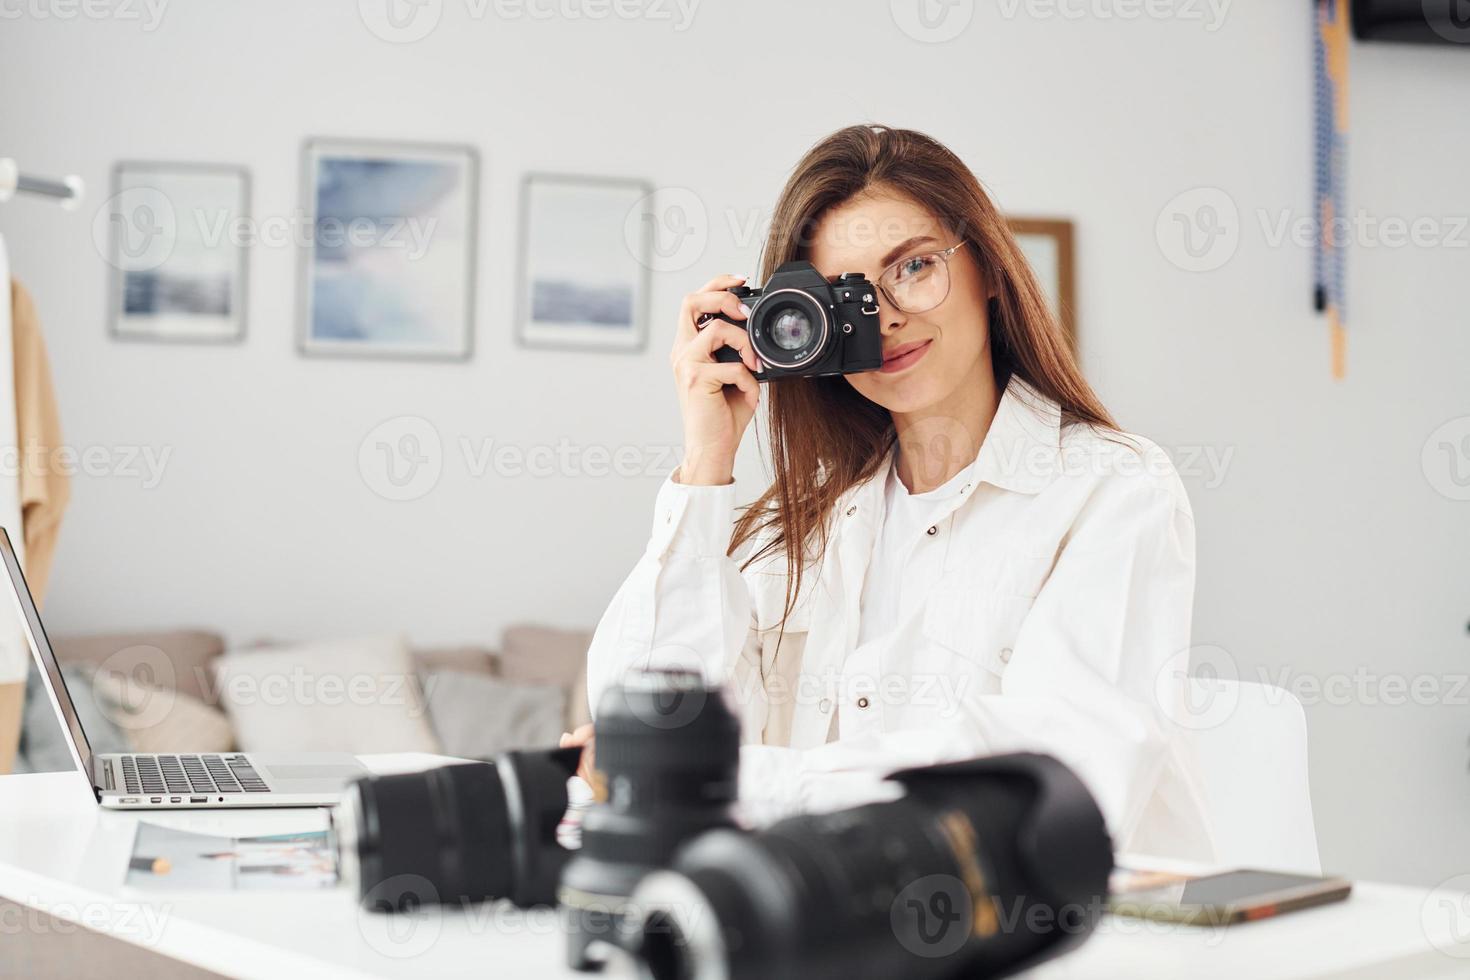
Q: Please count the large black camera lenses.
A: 3